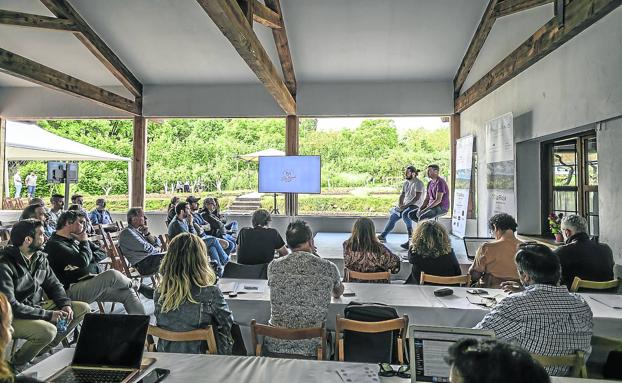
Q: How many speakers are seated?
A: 2